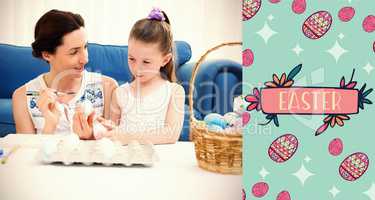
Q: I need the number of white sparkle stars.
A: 11